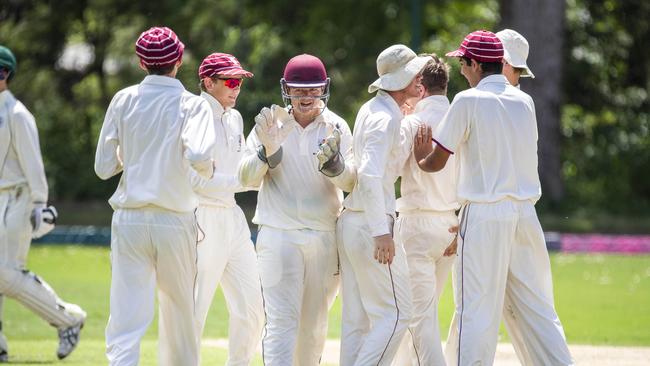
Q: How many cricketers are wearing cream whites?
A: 8